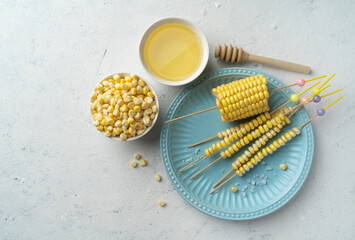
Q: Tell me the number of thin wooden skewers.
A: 6